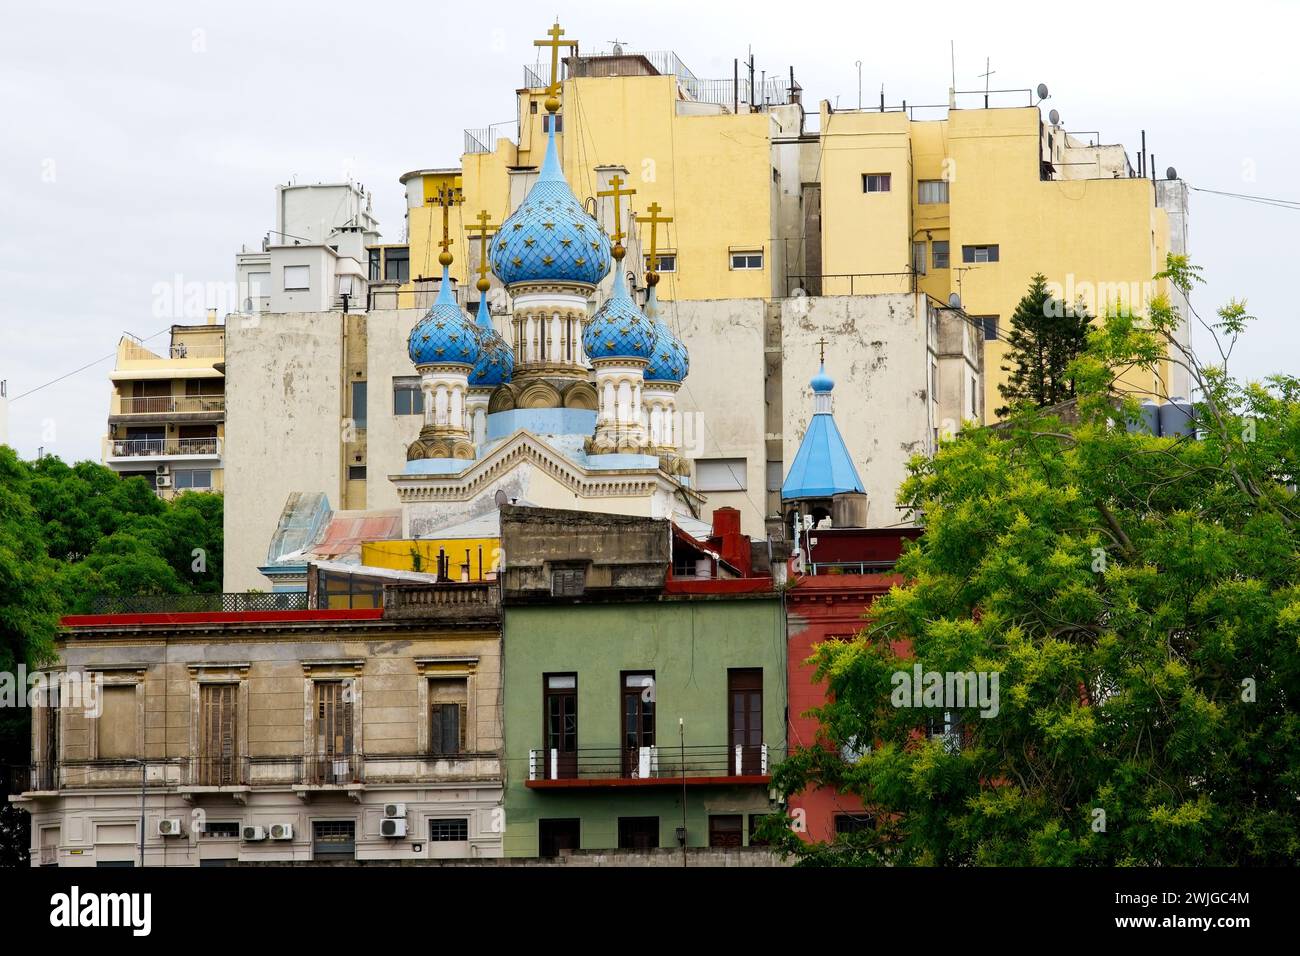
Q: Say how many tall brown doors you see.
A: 3